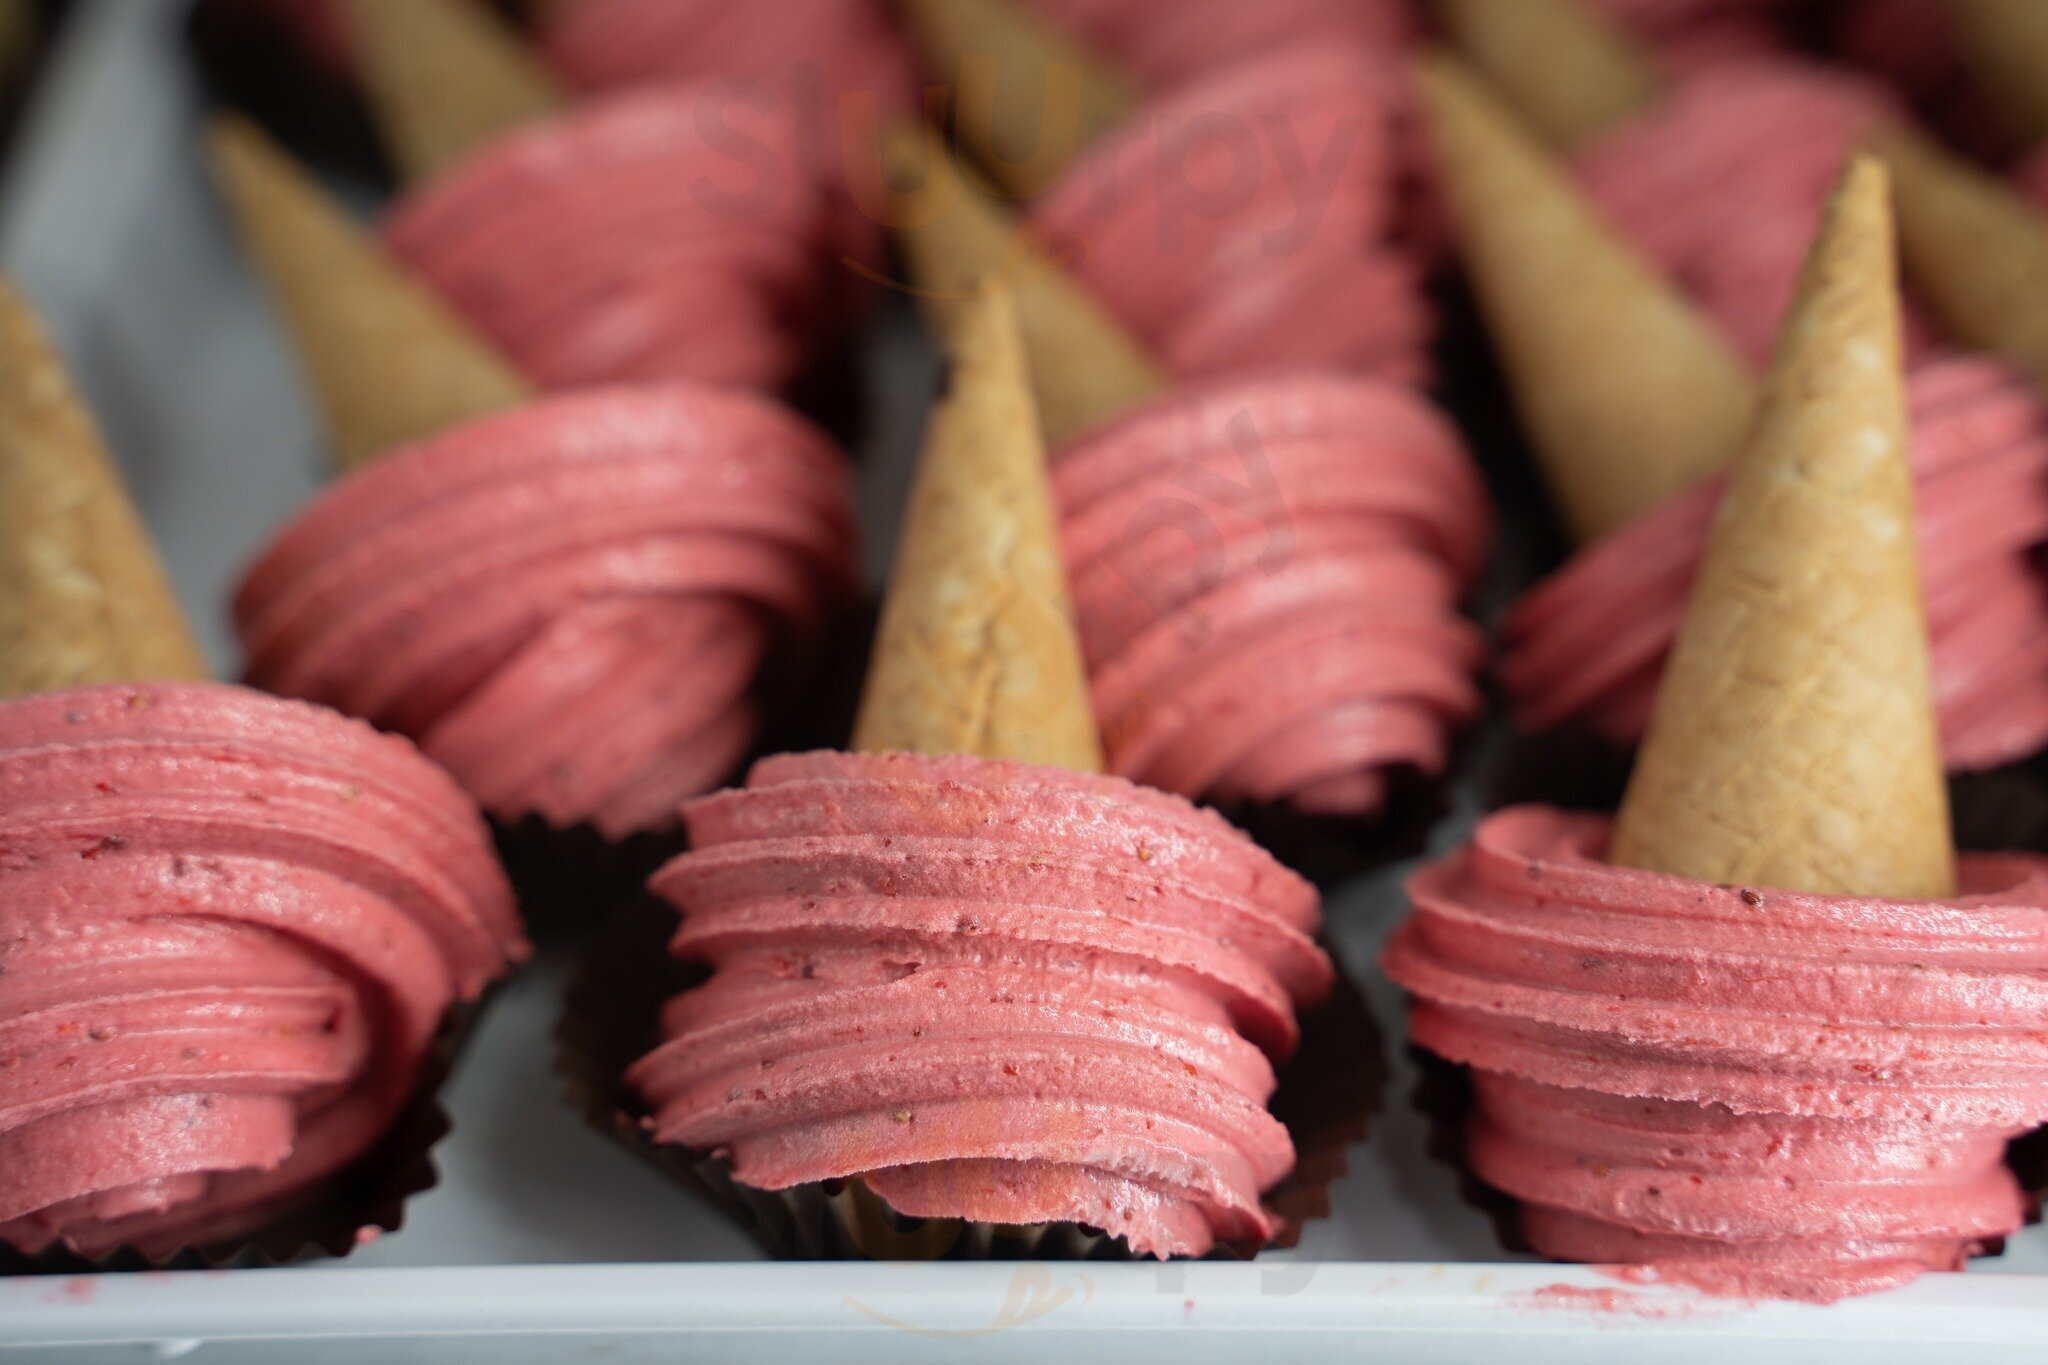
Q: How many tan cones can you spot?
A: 11